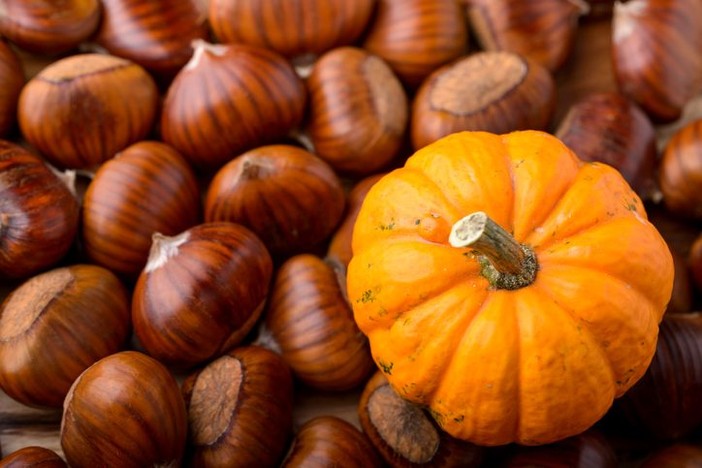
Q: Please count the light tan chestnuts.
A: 0